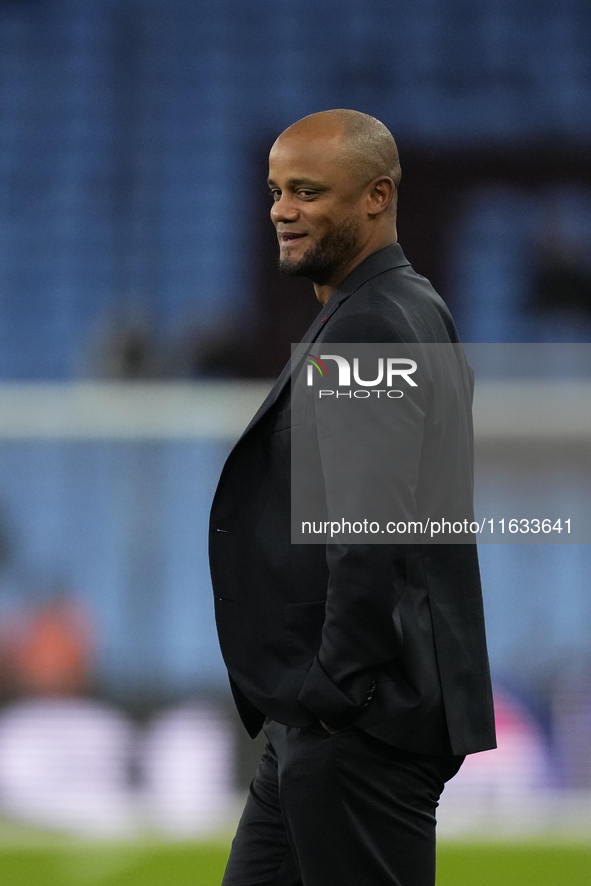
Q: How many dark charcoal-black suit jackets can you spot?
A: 1